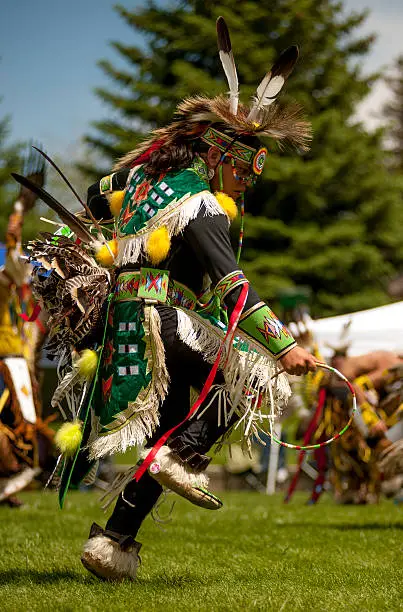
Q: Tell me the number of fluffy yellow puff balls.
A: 6